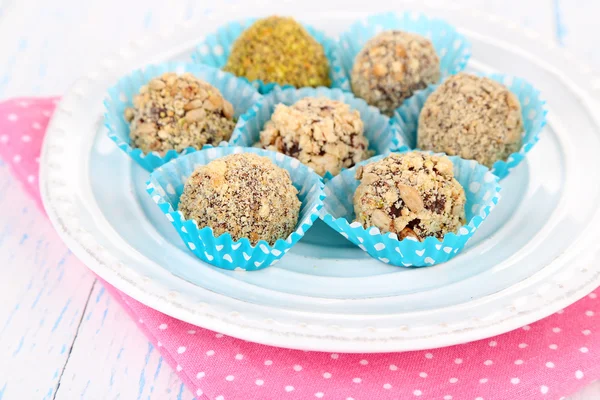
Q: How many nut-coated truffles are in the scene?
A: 7